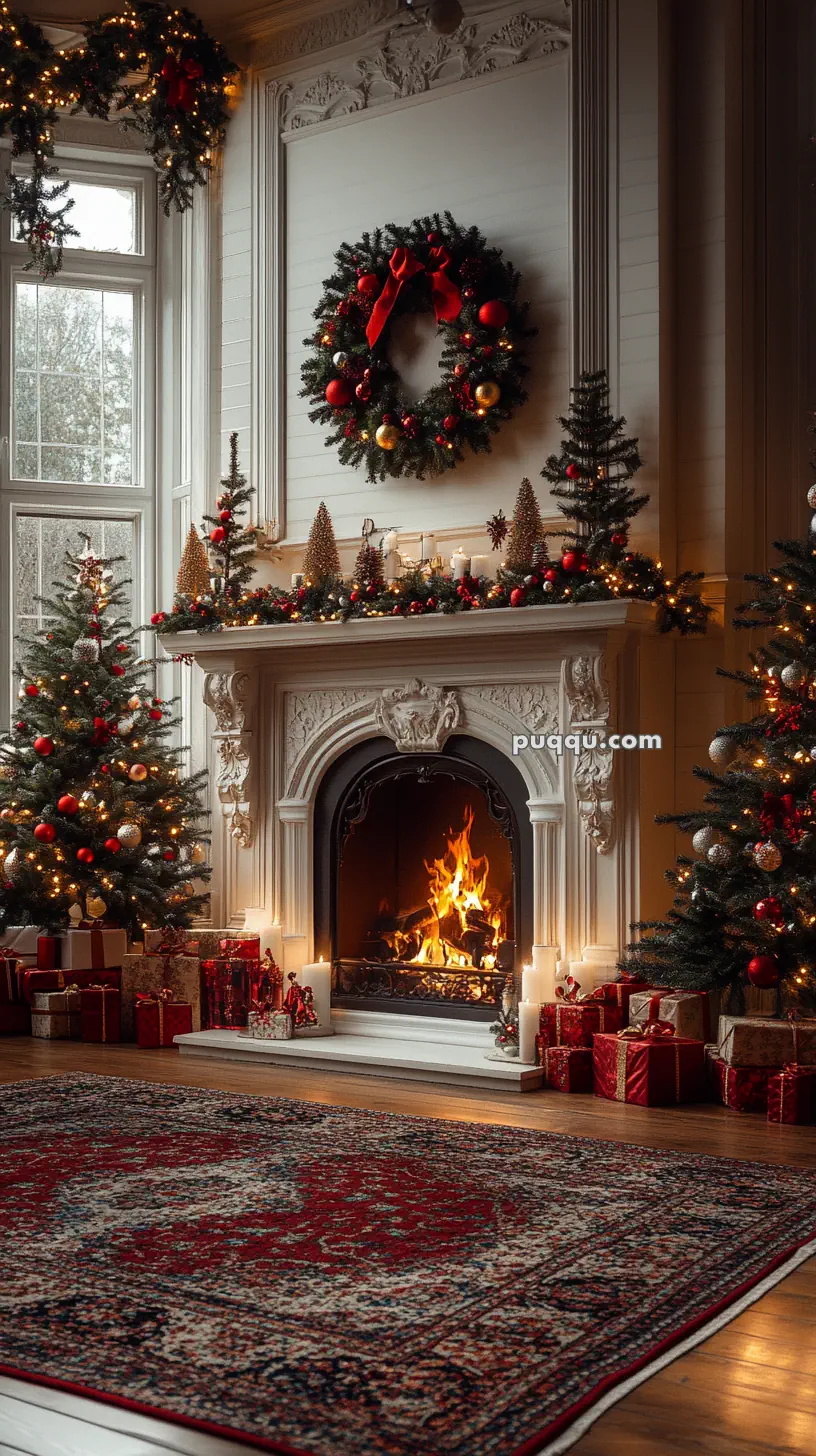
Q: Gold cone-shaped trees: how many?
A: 3